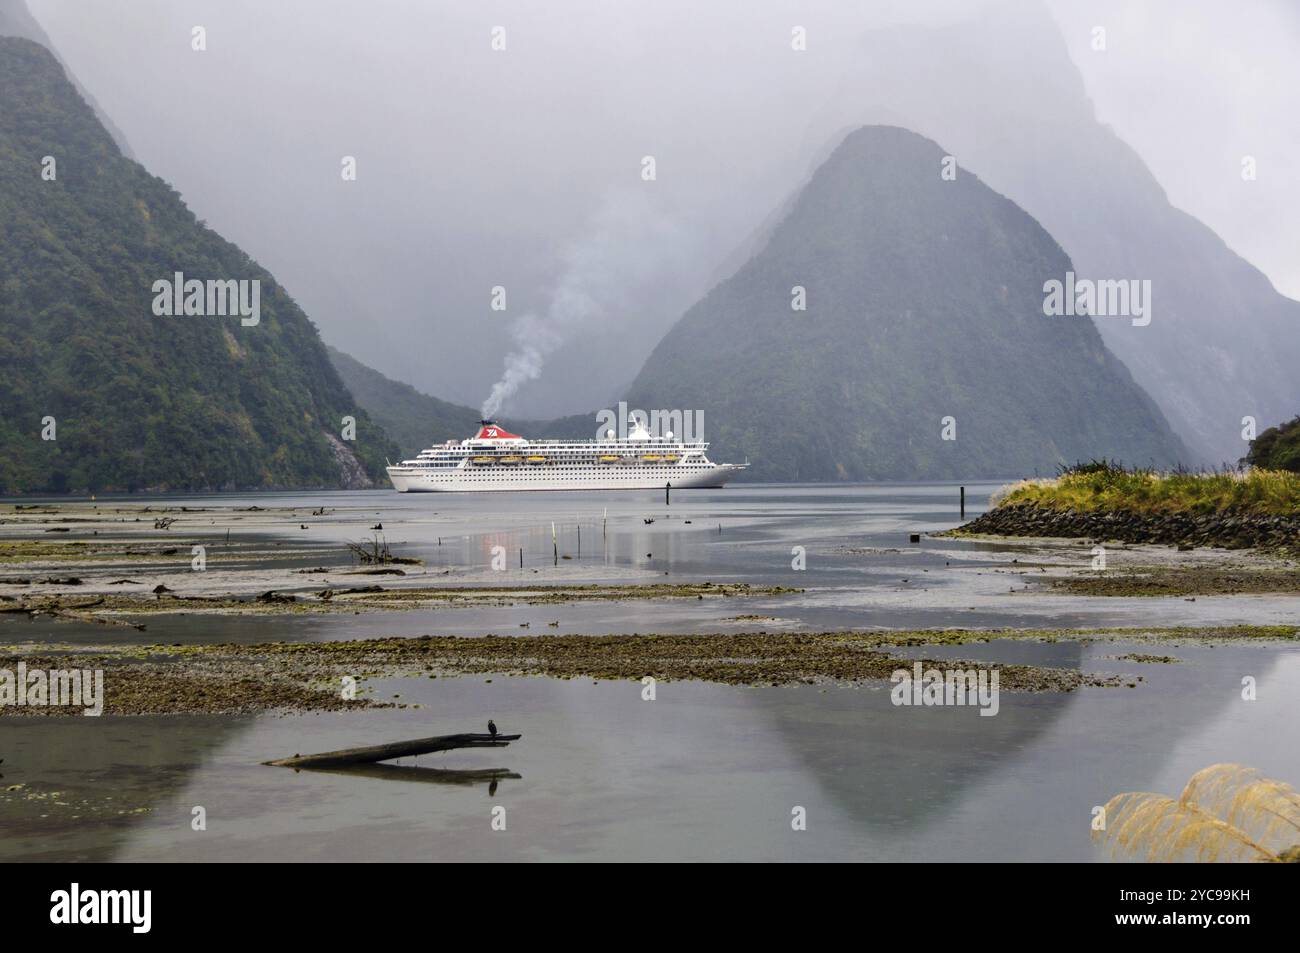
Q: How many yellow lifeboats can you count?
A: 6